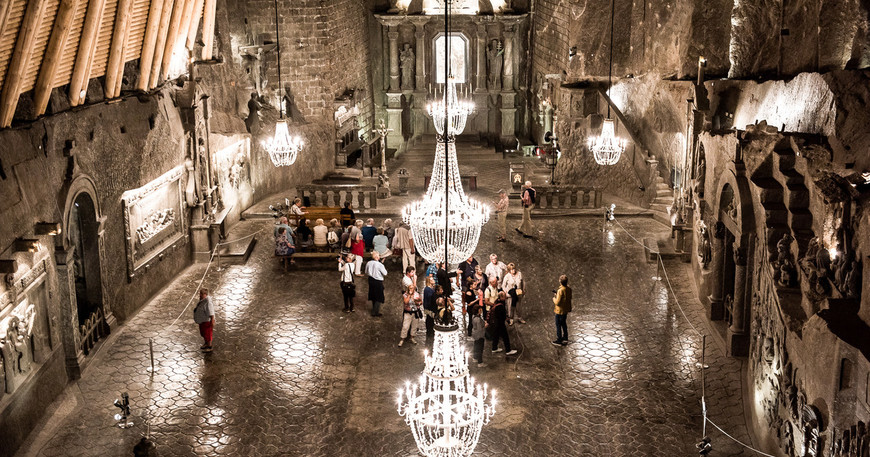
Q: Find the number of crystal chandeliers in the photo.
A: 5